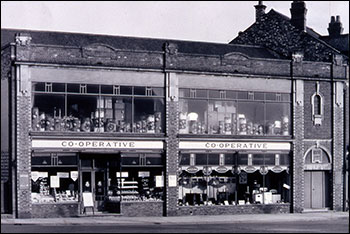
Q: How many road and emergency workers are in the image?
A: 0